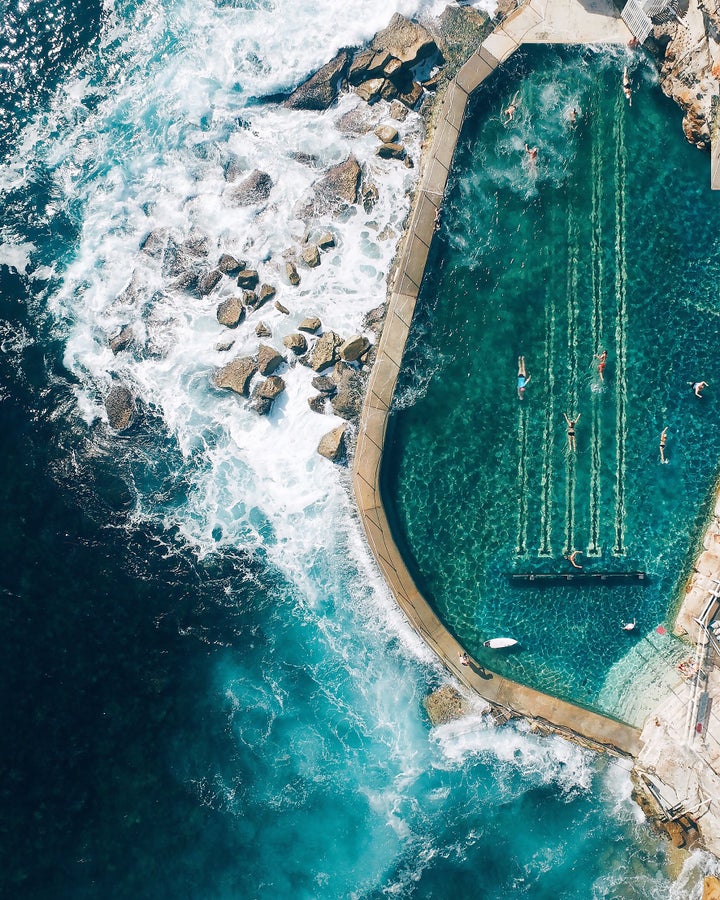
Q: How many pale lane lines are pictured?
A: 5